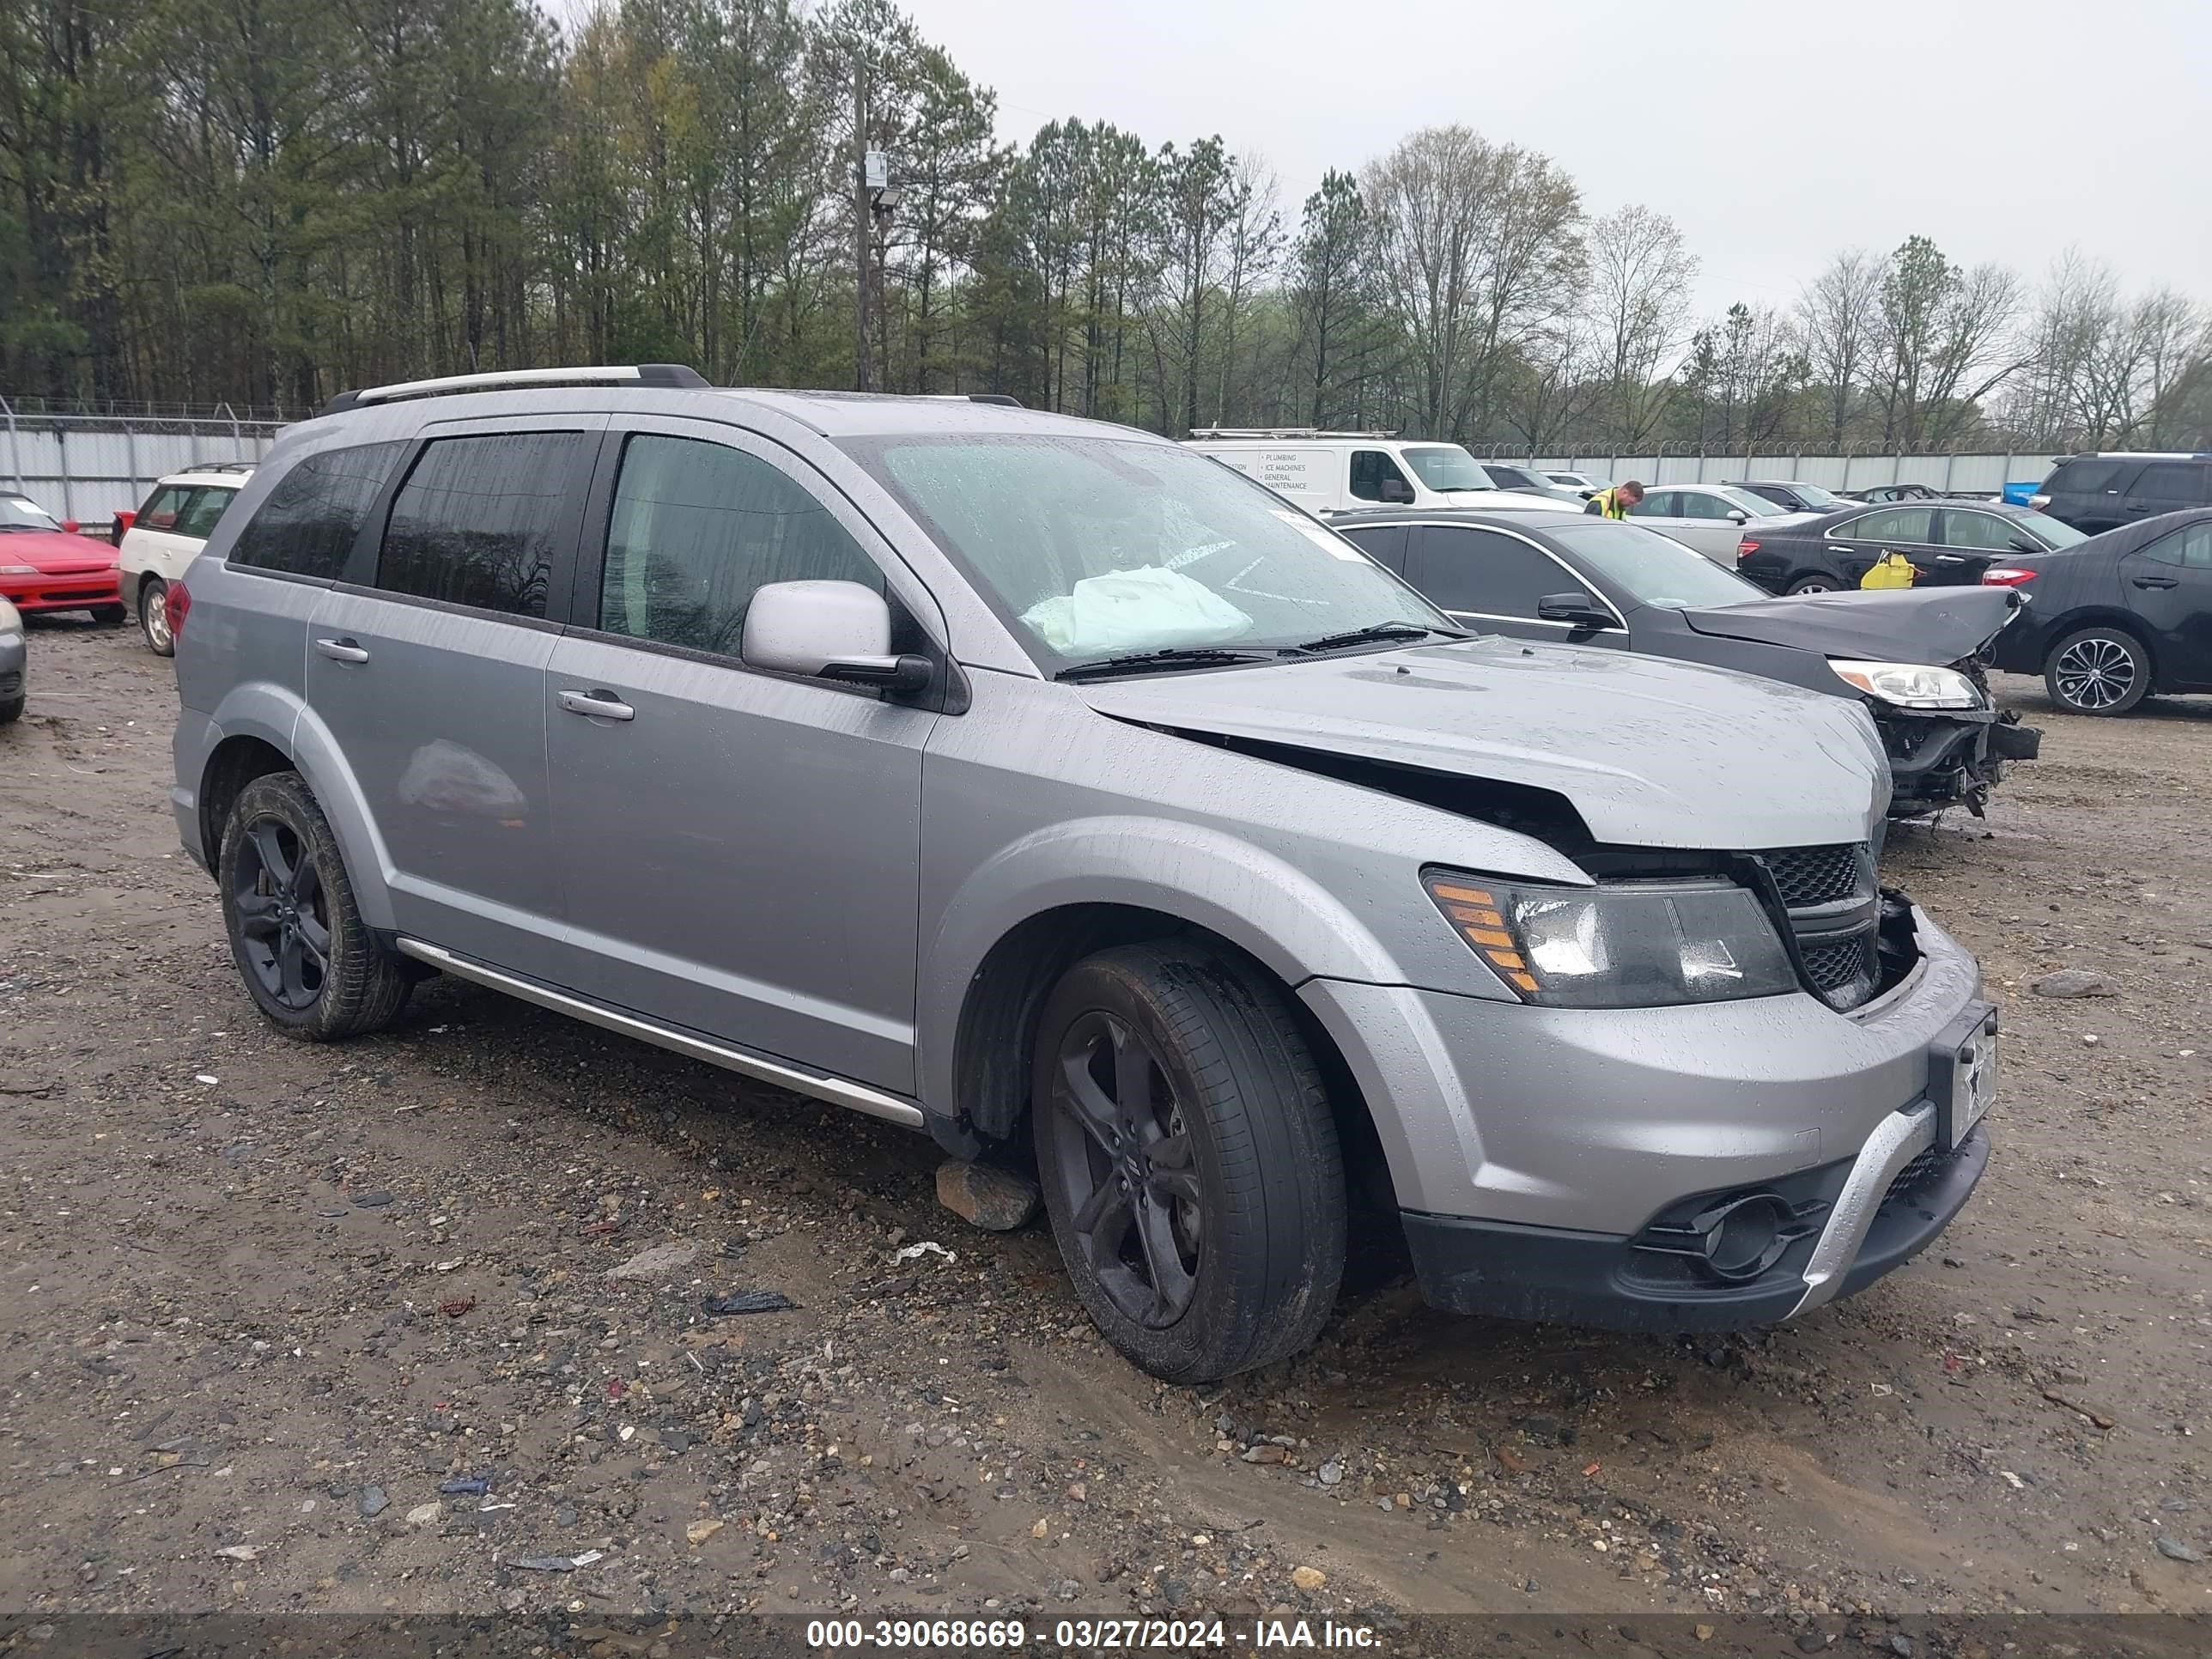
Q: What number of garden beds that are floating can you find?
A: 0